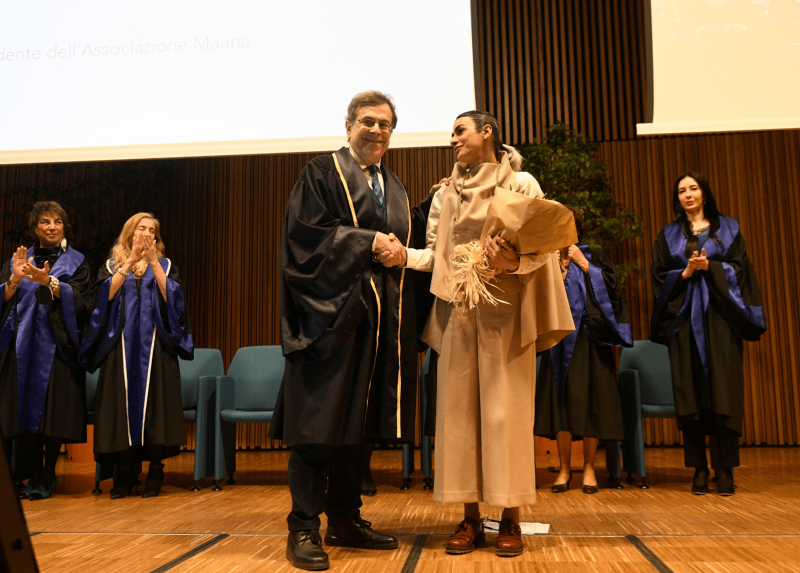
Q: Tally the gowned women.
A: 4